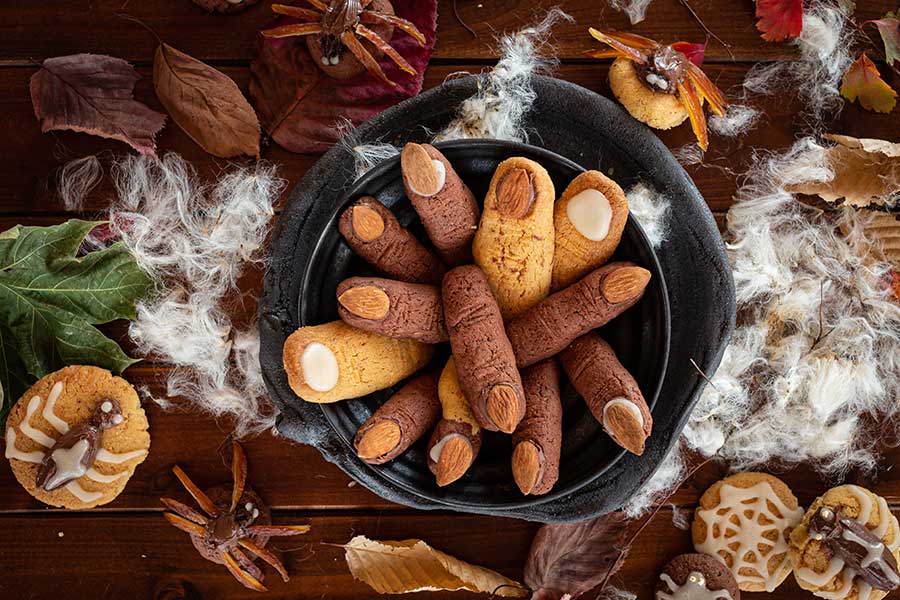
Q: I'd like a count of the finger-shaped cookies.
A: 12